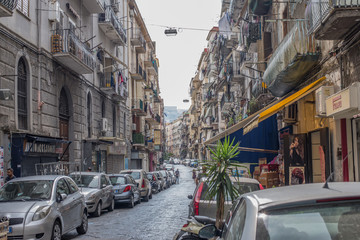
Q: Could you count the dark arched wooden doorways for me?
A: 1